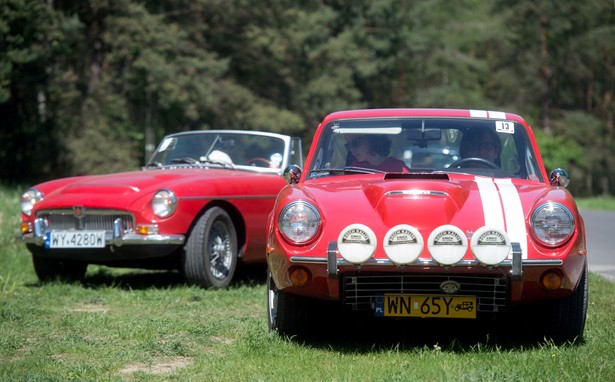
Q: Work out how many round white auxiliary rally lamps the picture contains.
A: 4